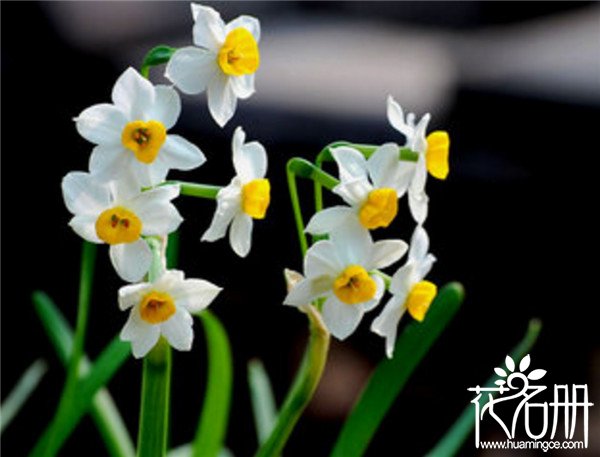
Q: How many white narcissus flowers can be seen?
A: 9